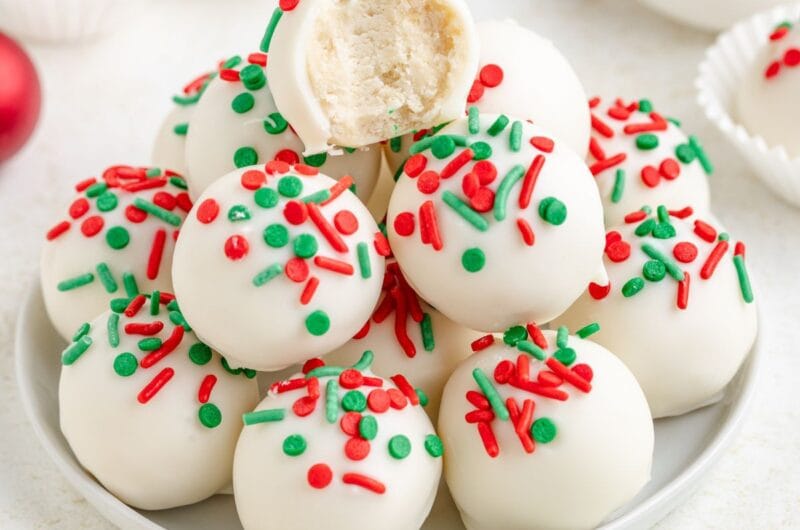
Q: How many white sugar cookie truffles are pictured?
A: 14